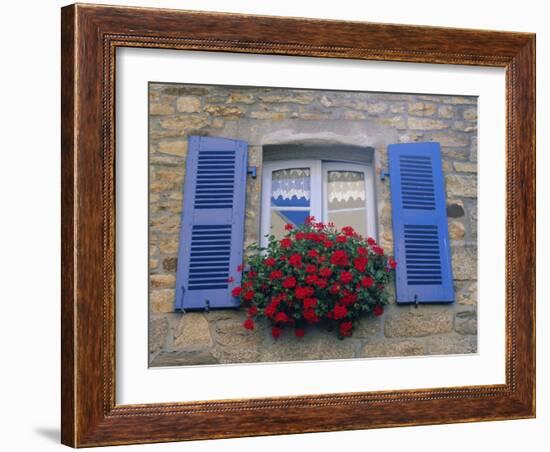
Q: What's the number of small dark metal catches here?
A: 2